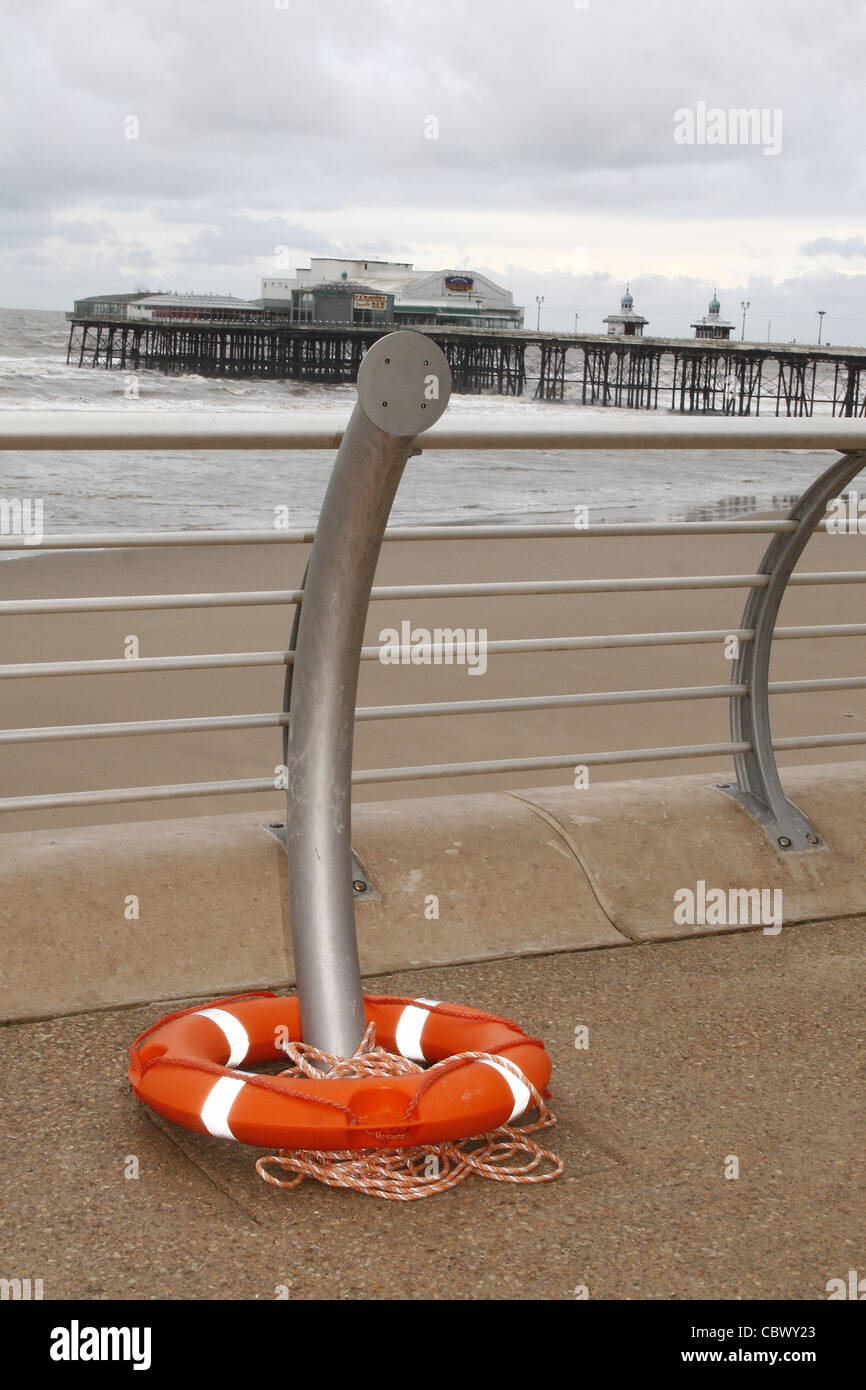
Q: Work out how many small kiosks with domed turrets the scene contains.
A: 2